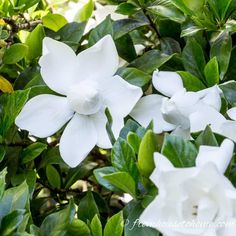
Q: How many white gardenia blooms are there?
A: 3